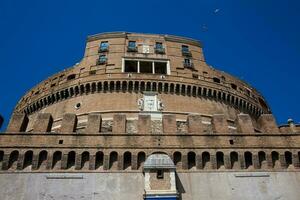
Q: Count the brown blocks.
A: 11